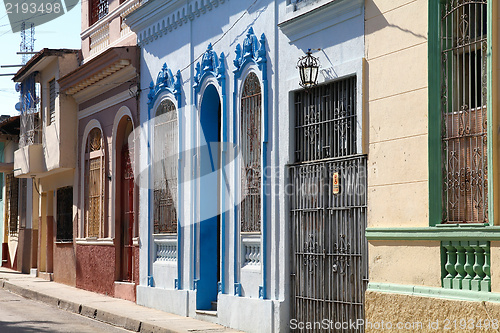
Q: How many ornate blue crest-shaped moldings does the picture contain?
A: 3